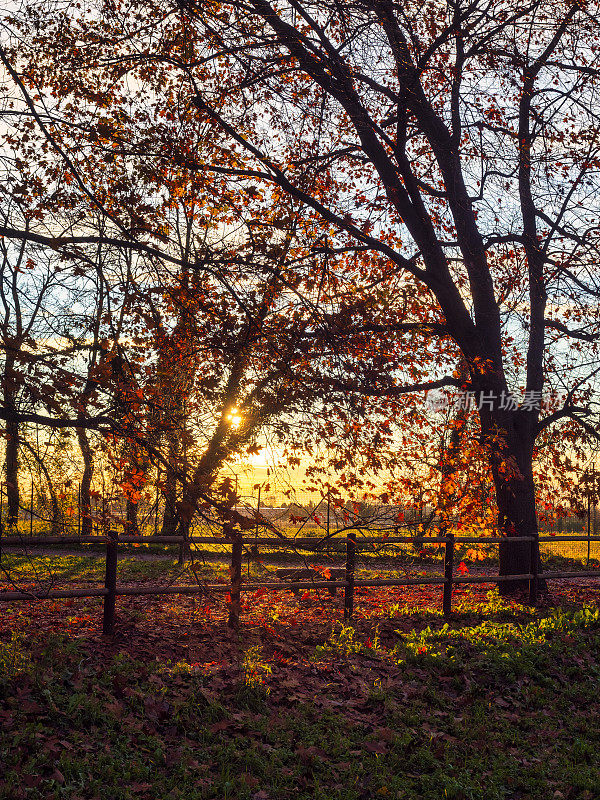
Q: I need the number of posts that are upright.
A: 5